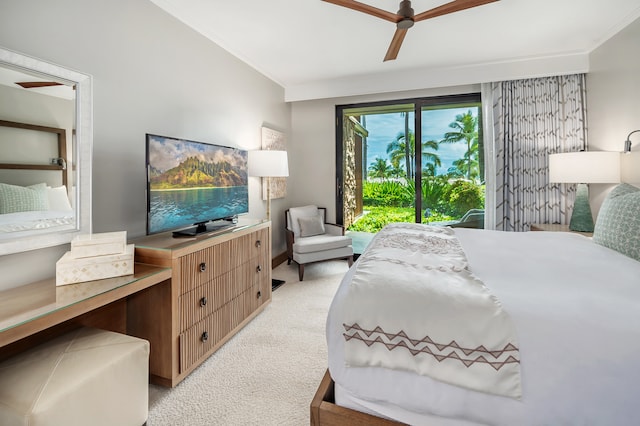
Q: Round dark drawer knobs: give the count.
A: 6